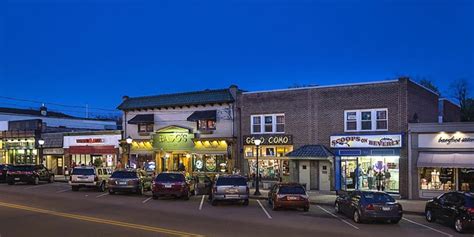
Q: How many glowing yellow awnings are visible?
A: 2